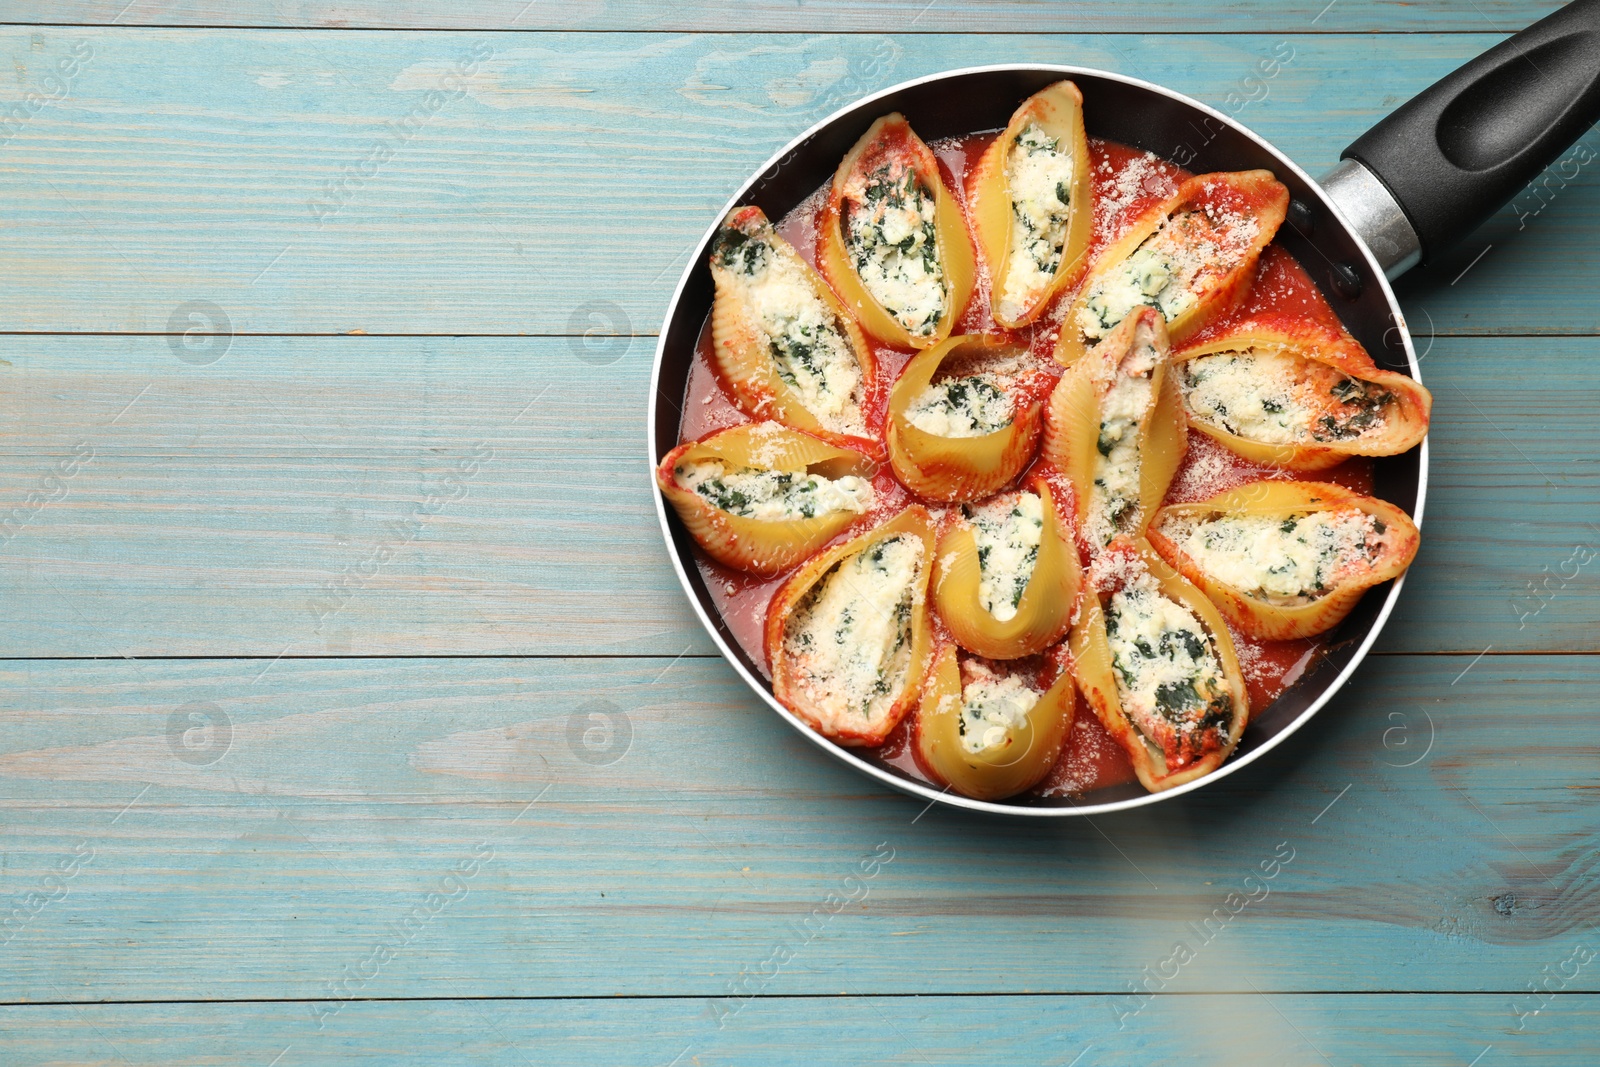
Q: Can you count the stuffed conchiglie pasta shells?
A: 13